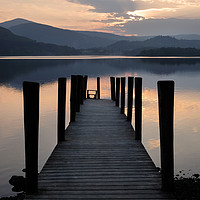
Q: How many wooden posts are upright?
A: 13